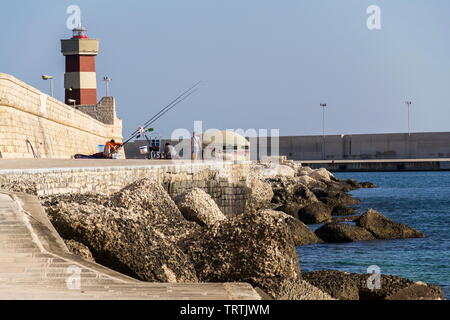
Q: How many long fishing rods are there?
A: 2